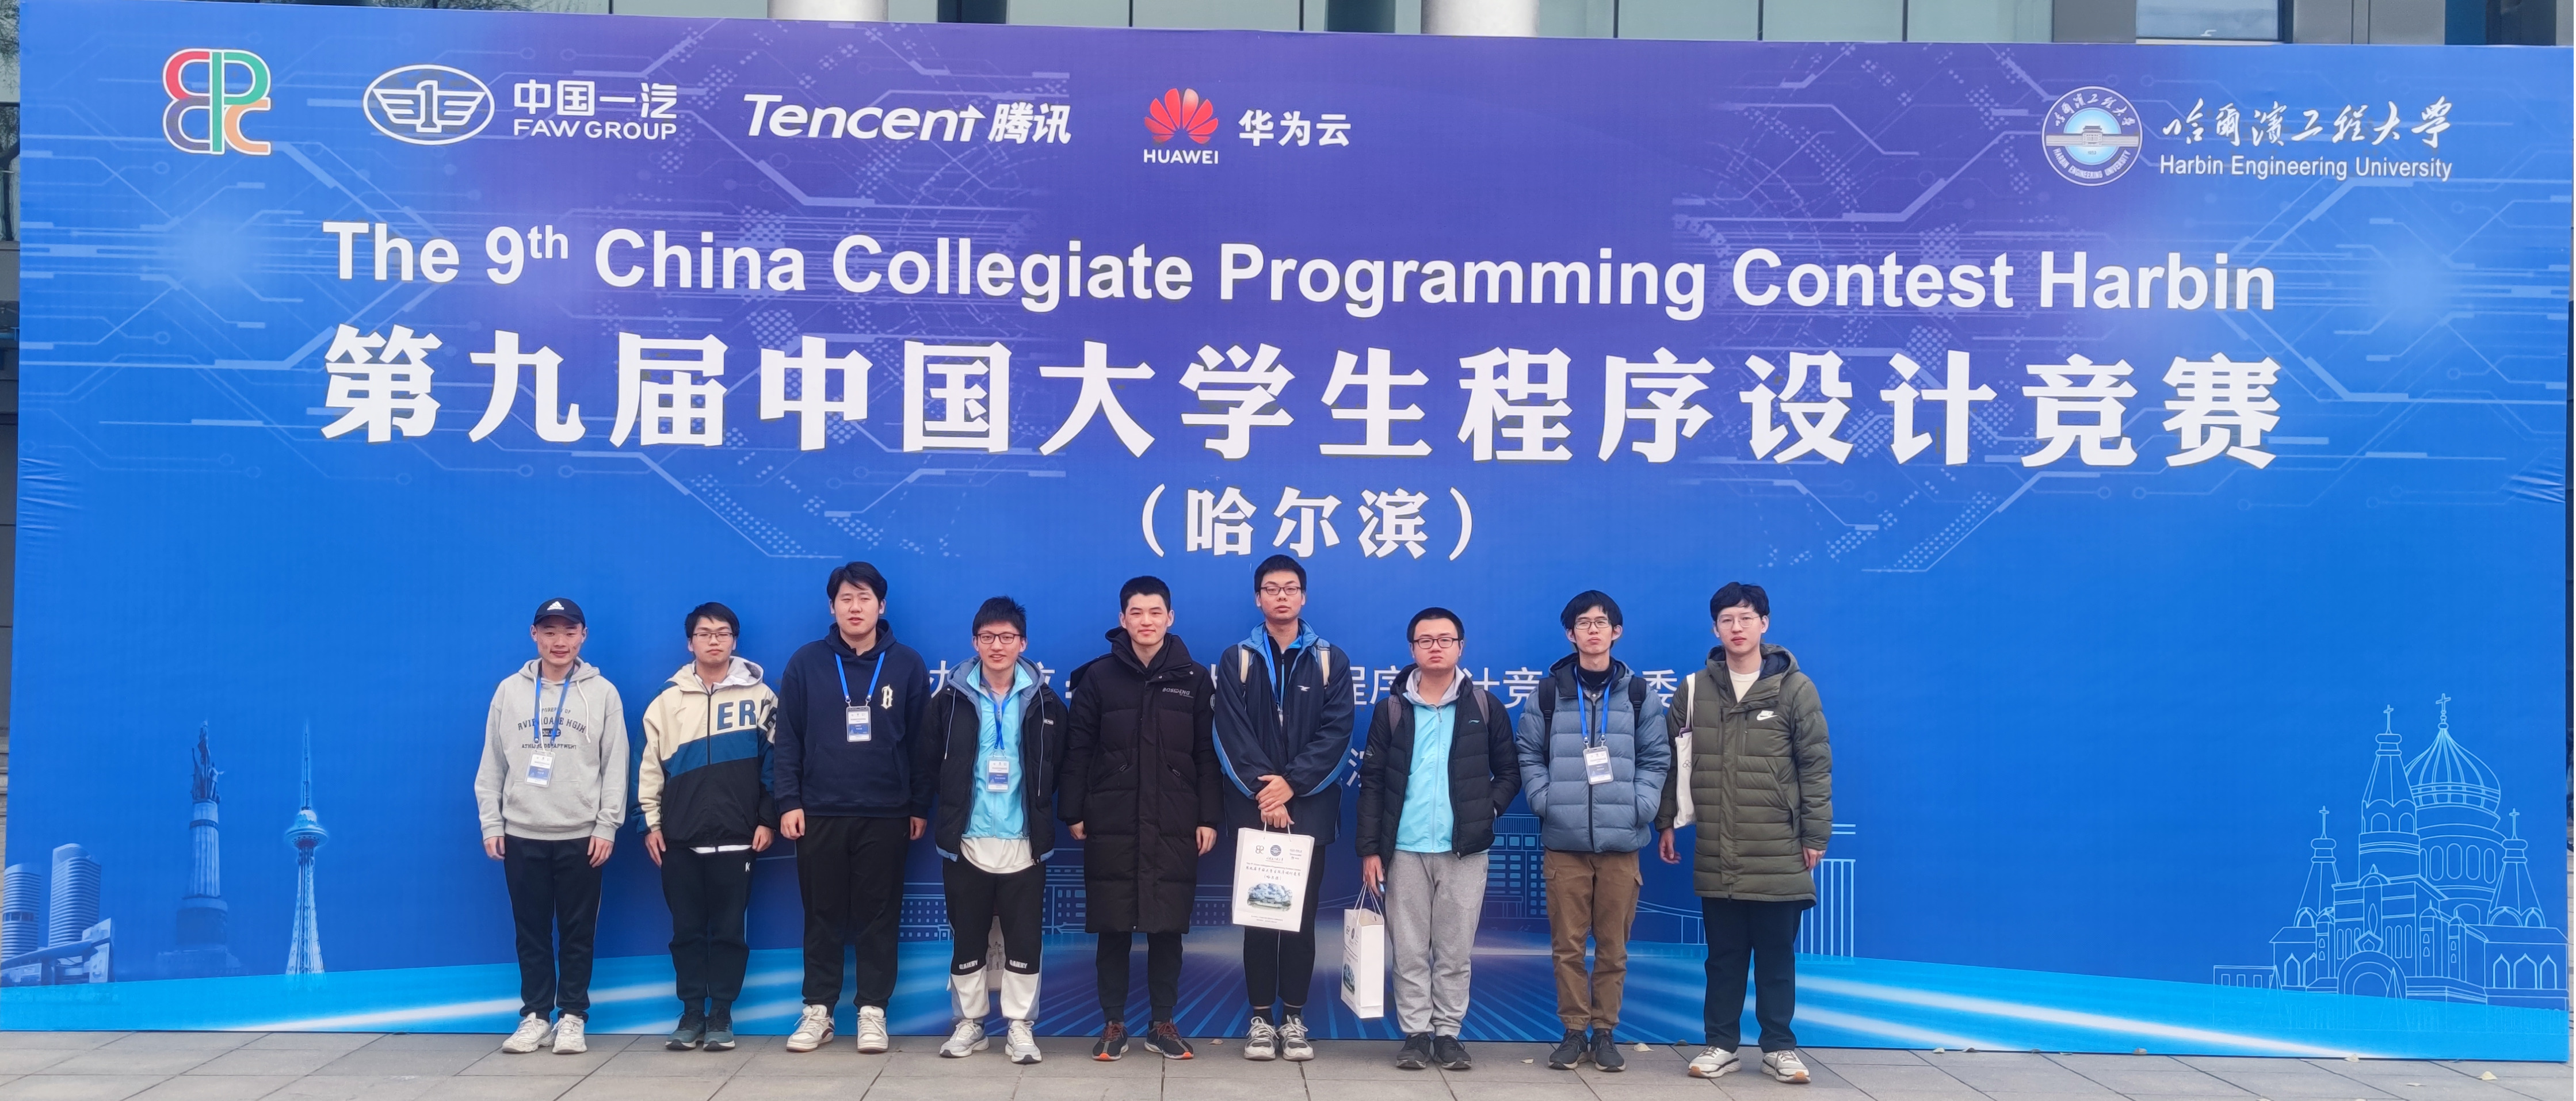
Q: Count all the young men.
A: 9